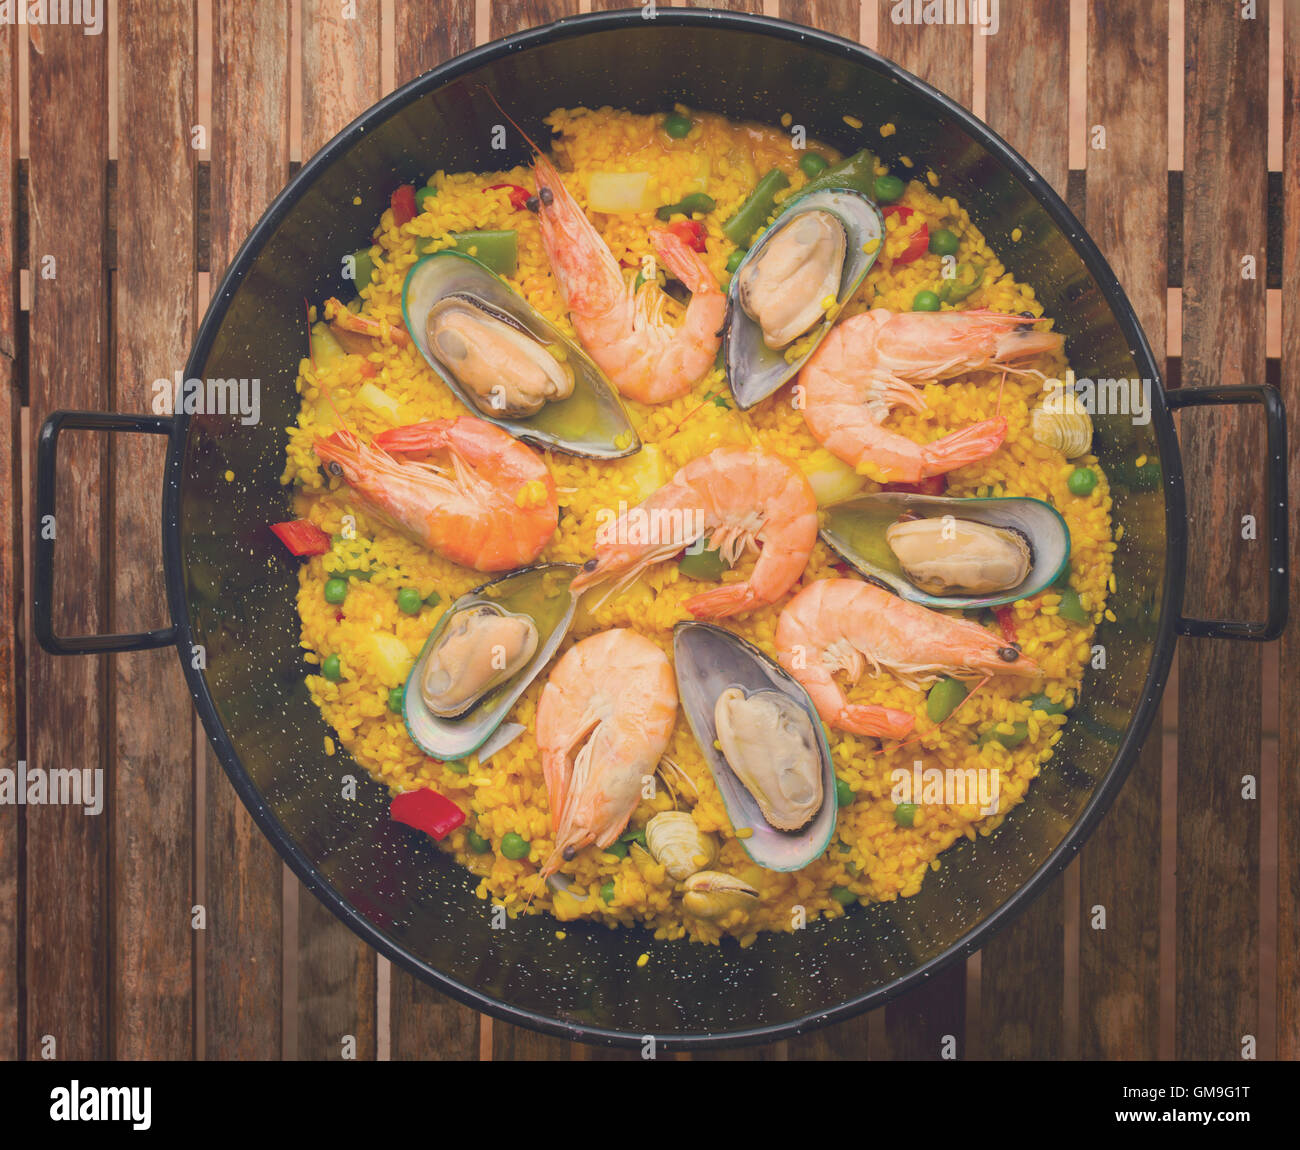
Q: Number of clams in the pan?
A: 3